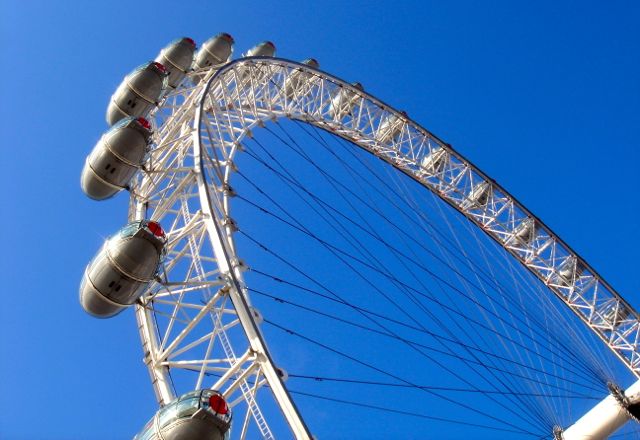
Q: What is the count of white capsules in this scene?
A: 15